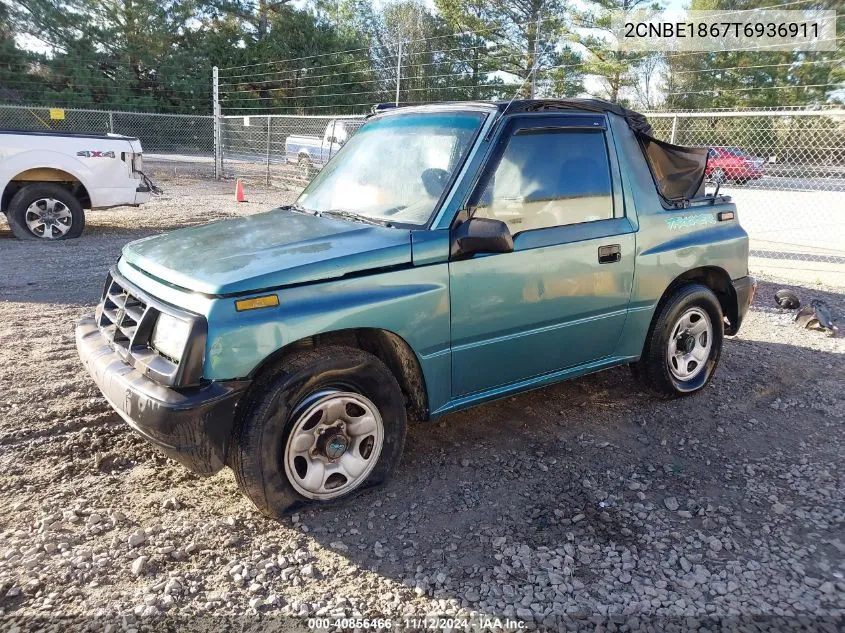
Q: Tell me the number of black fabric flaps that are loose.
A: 1